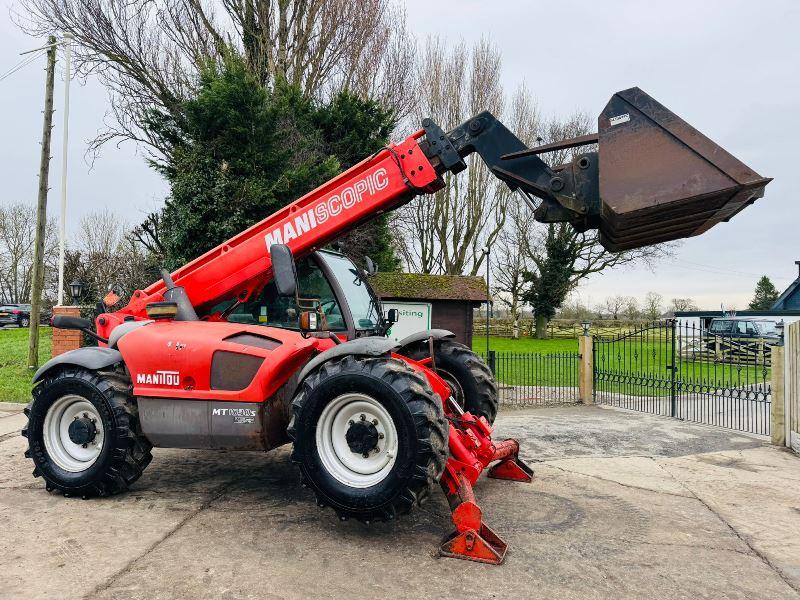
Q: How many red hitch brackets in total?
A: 2